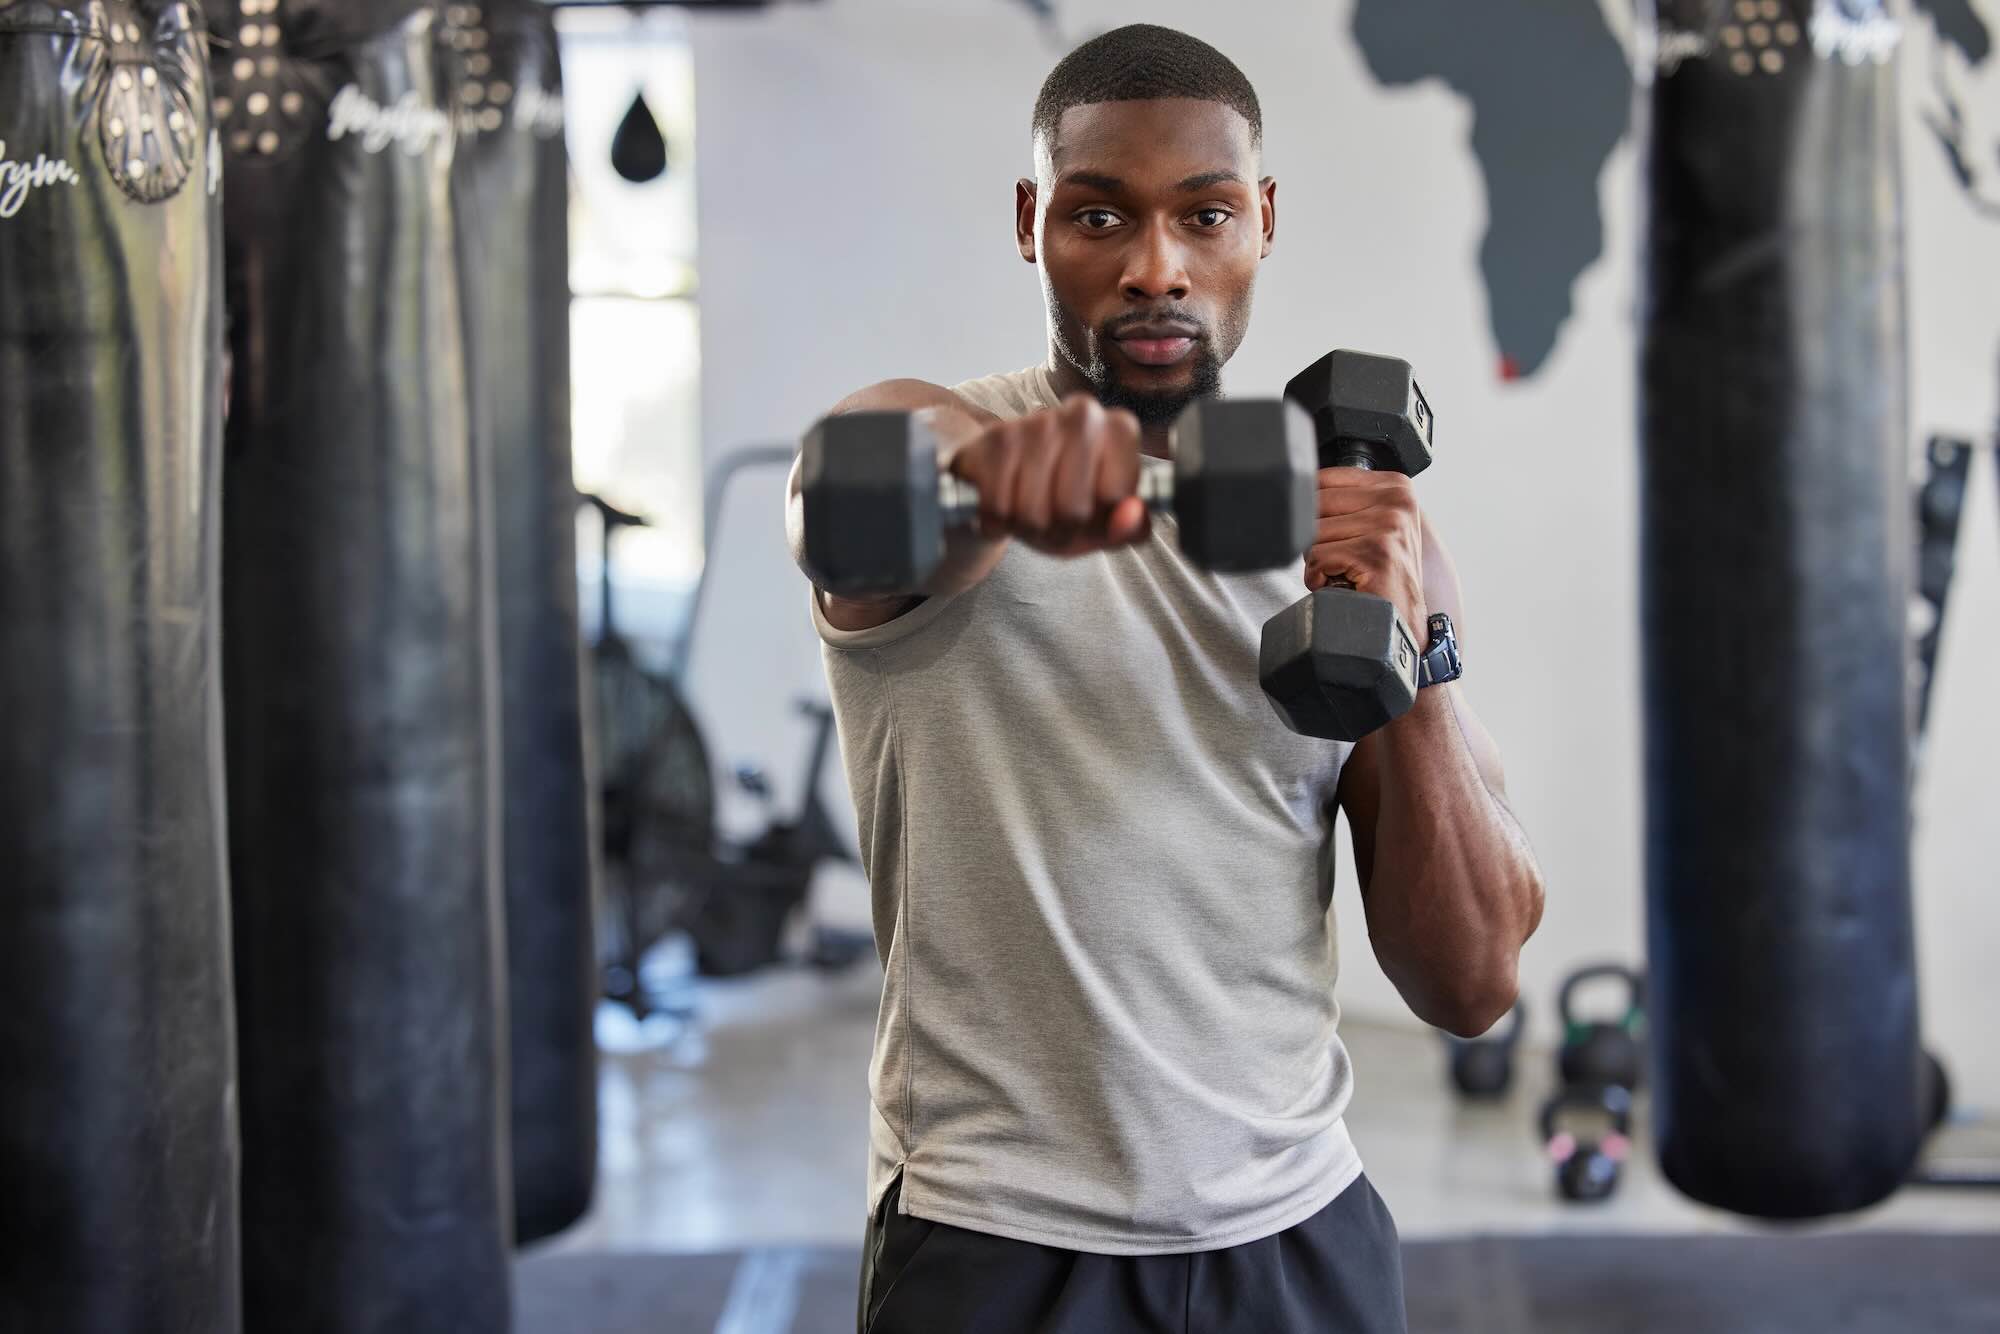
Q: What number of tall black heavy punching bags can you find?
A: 4